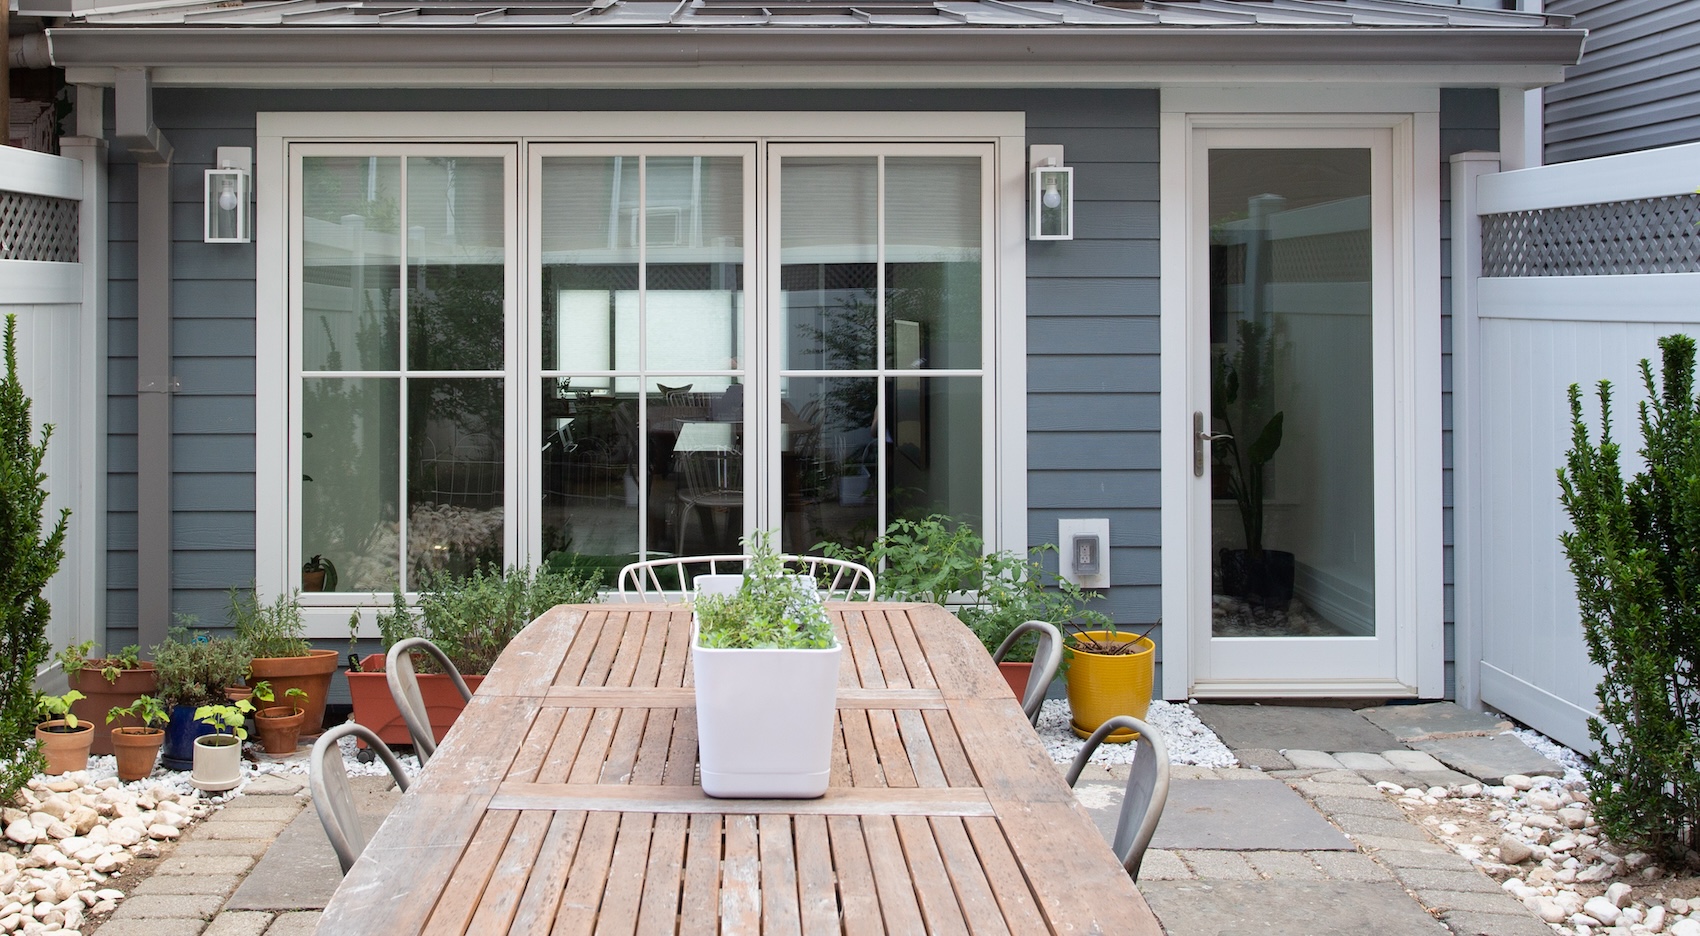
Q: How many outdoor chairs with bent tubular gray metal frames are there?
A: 4